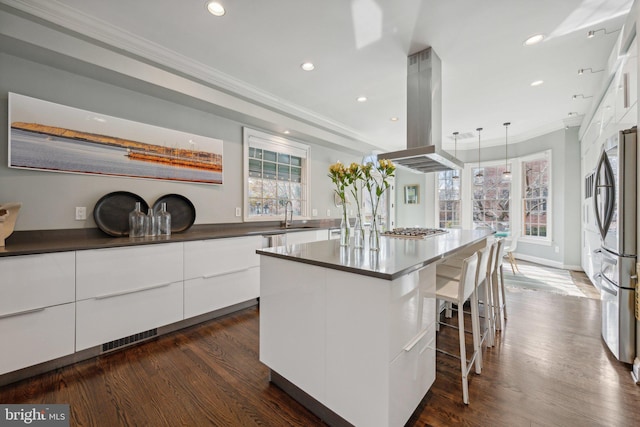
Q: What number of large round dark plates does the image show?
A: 2